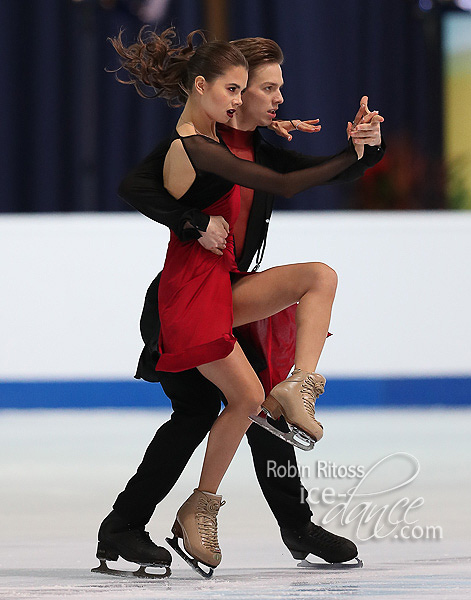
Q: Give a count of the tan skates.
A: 2